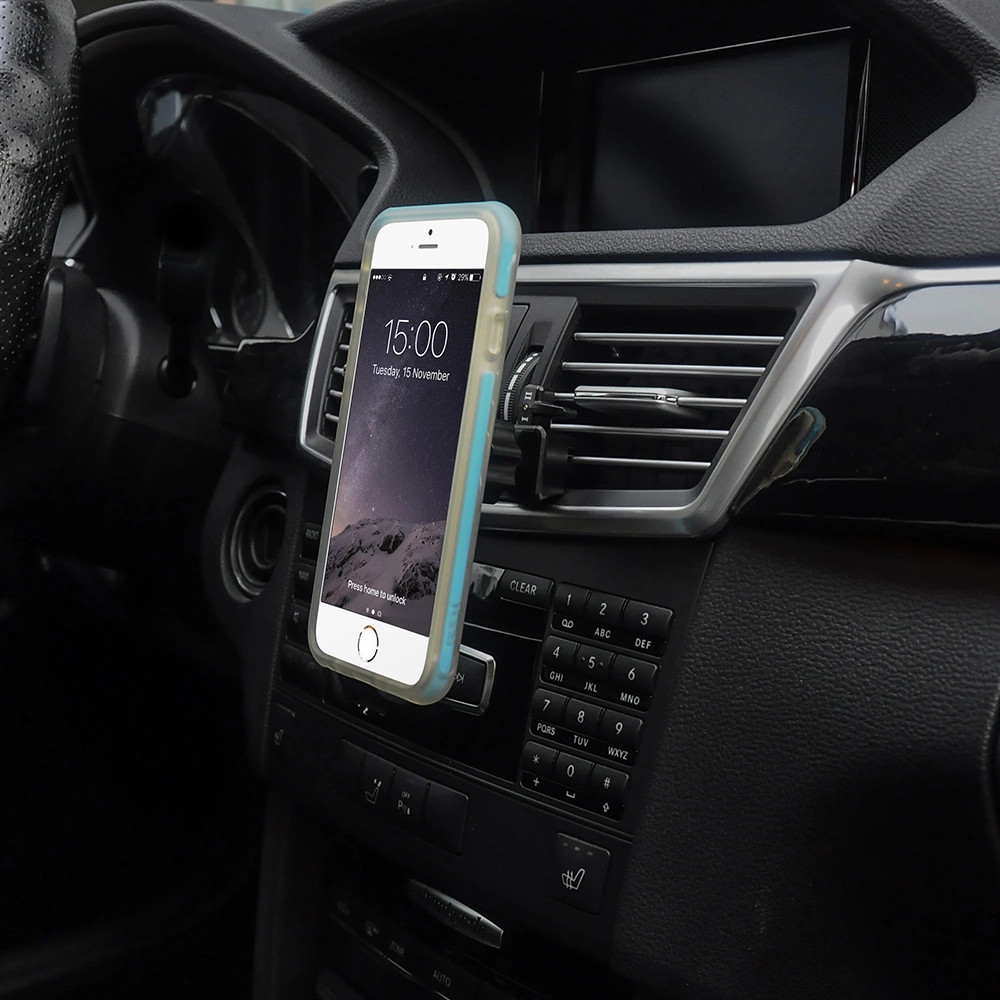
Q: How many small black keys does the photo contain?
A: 12